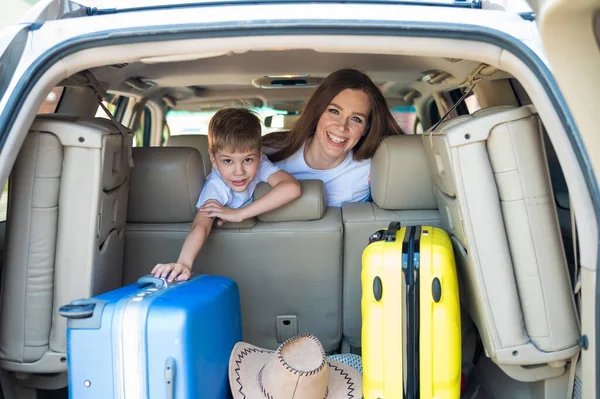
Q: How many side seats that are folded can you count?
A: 2